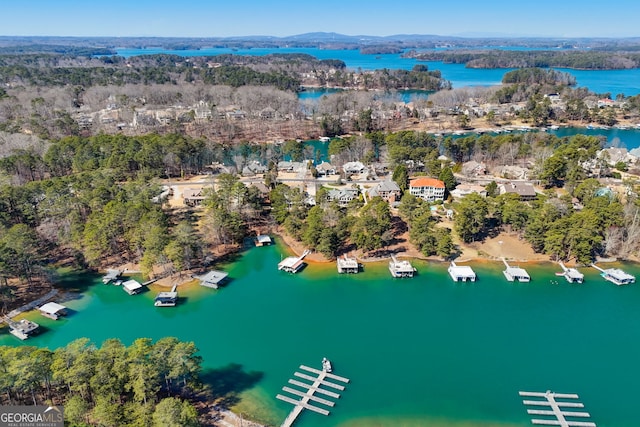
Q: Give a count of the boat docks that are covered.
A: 14